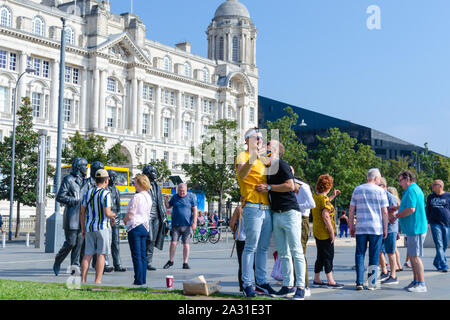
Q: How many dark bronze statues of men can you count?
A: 4